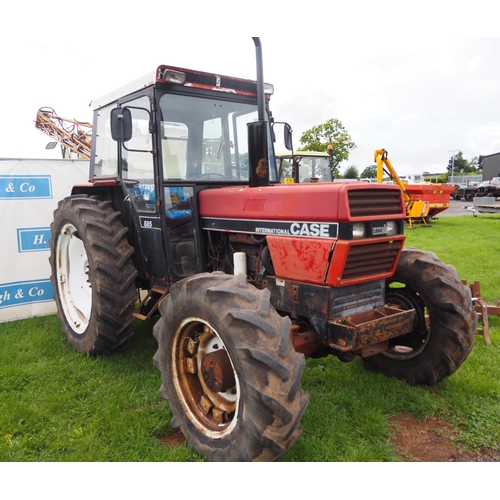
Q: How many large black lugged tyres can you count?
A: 3